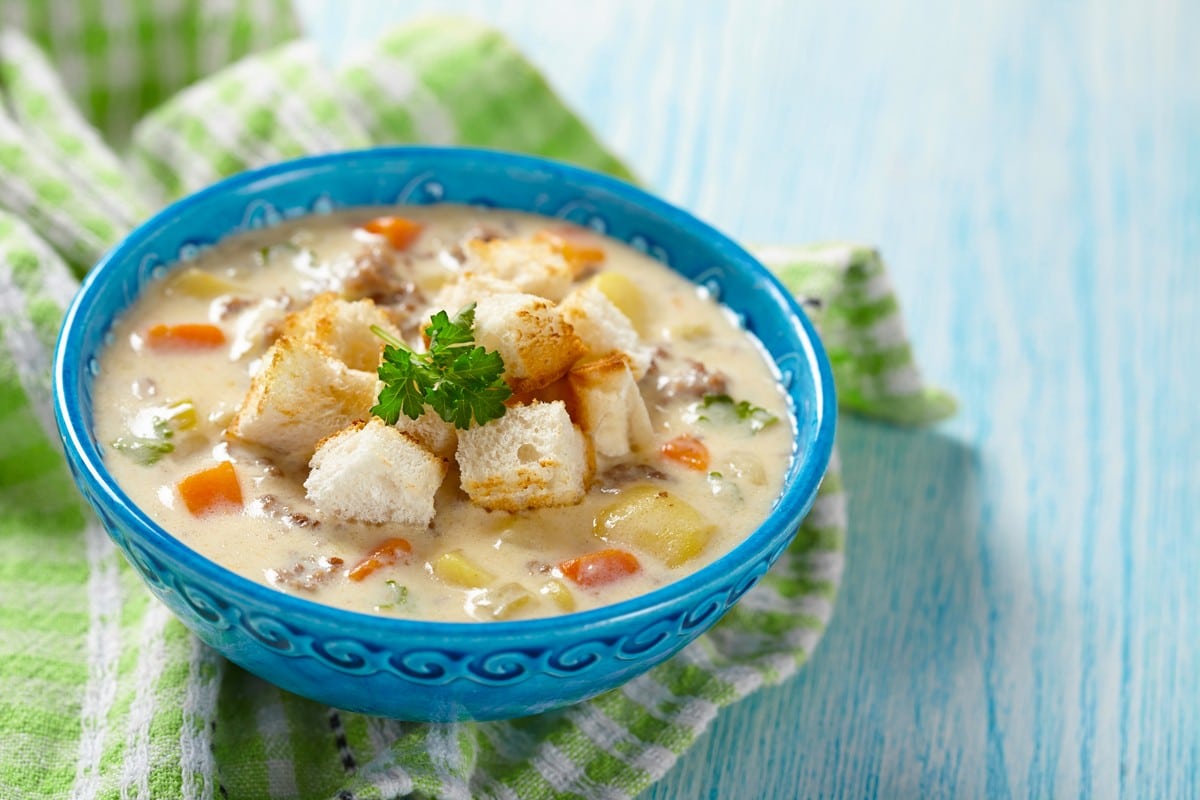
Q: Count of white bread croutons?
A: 10